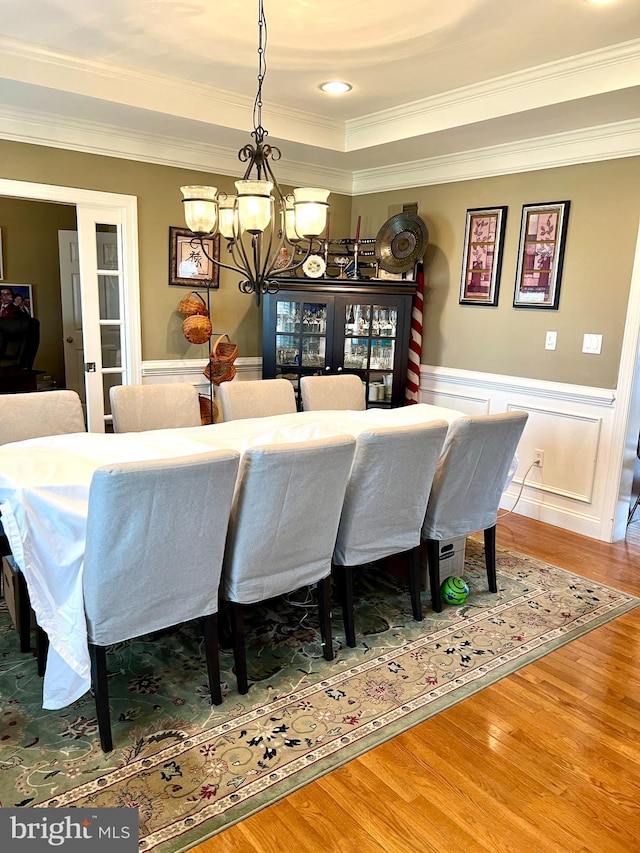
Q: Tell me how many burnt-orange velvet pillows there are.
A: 0